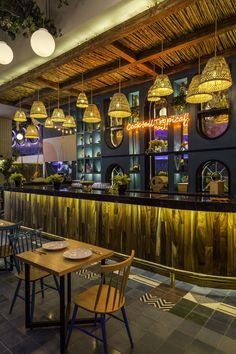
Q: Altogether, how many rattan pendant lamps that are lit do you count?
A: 13